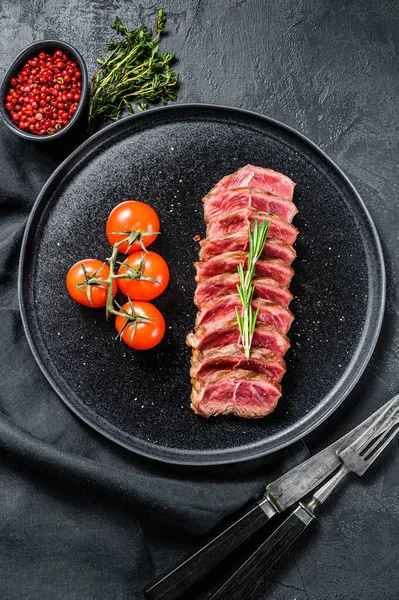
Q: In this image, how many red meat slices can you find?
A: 10